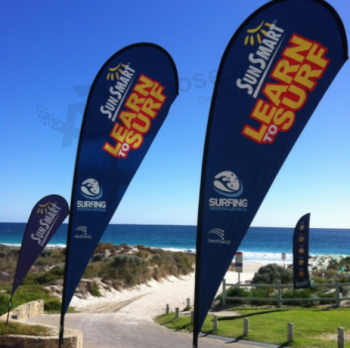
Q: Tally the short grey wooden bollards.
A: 8